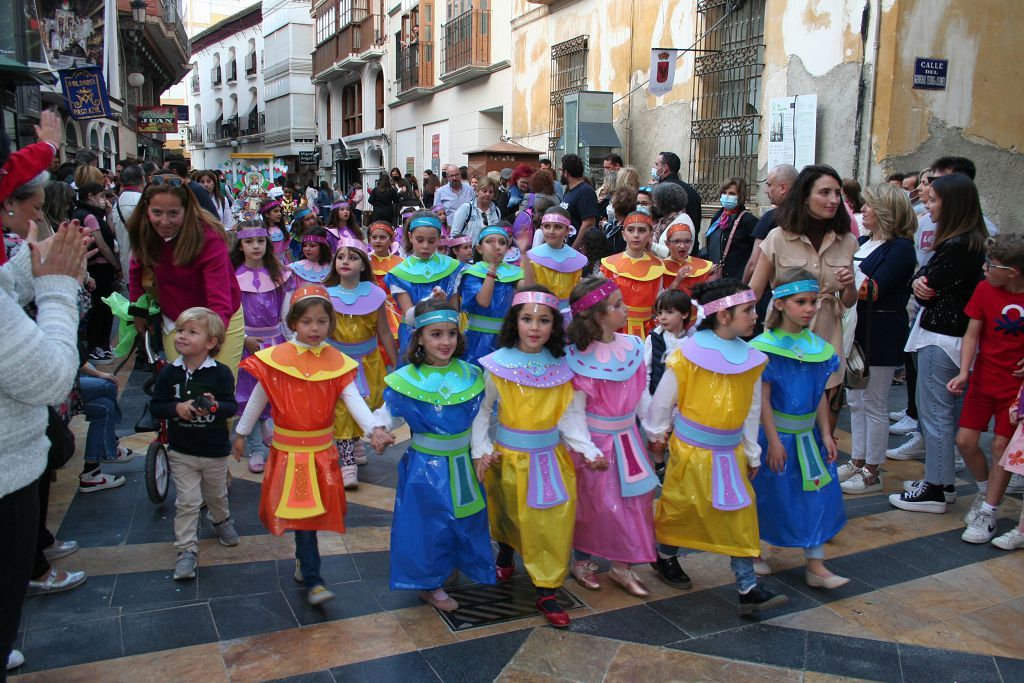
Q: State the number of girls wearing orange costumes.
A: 4